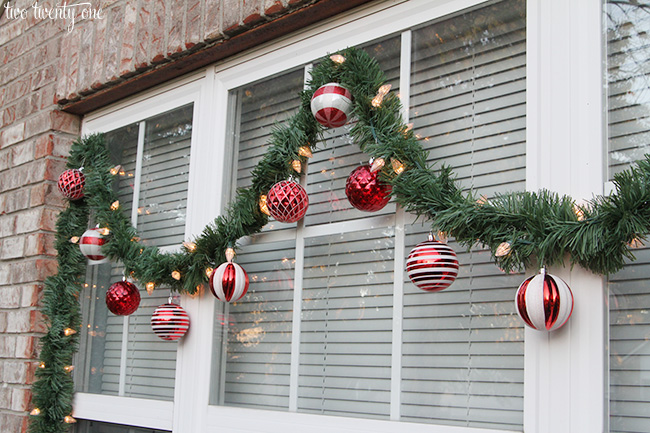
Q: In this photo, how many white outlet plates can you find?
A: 0